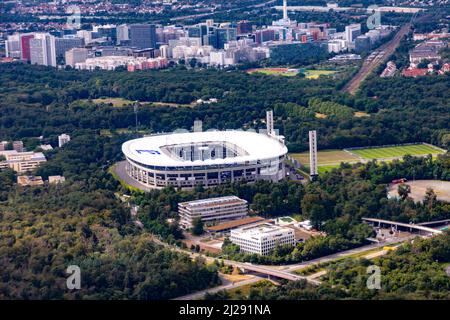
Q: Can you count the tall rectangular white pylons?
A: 2